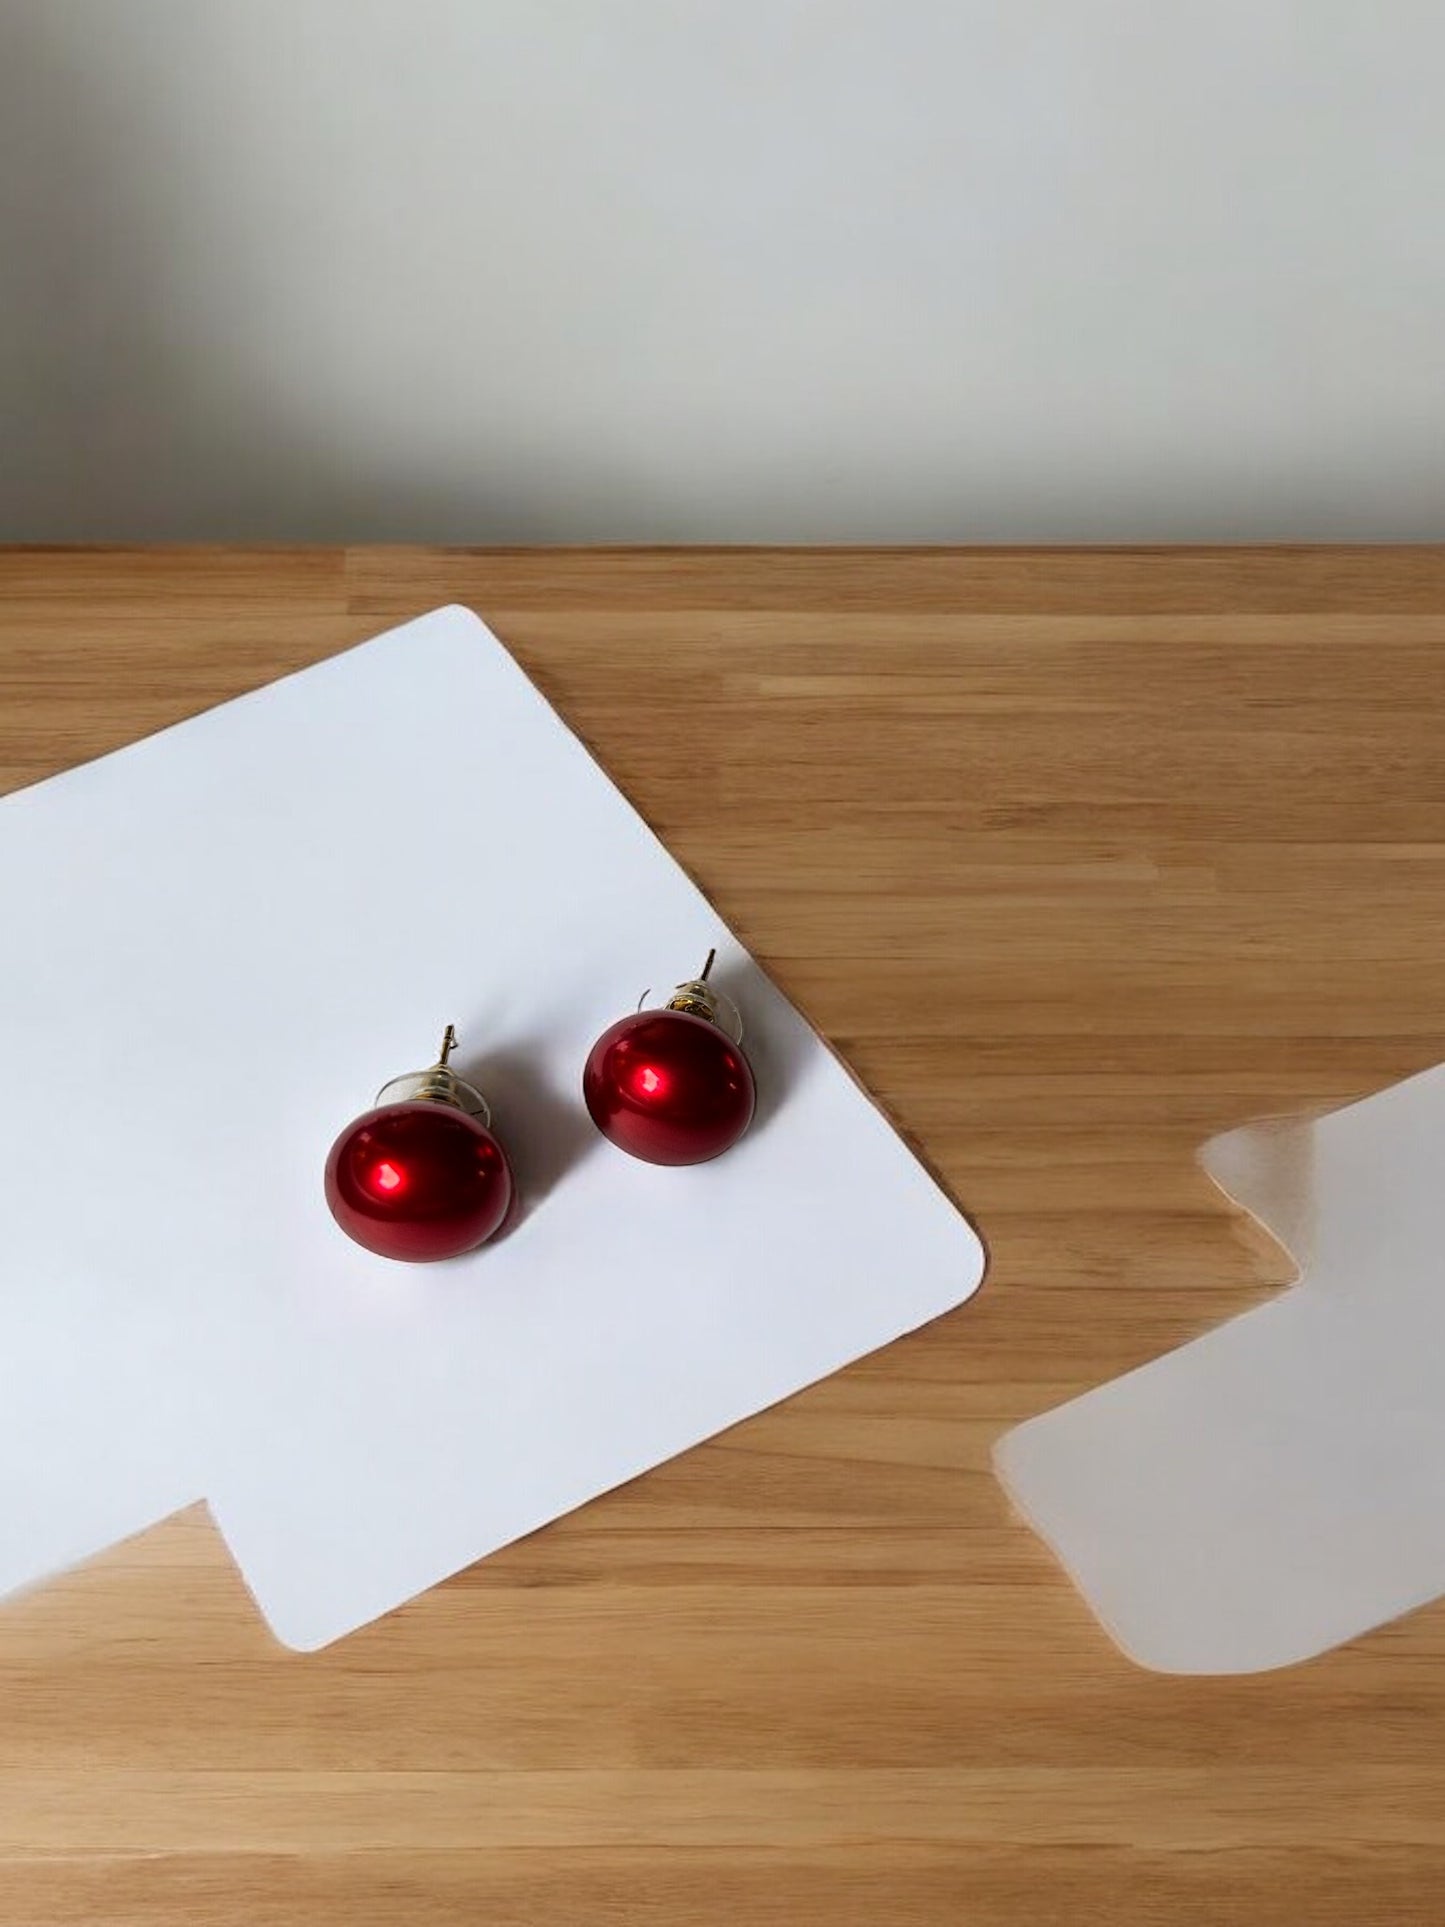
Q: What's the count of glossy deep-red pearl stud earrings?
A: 2